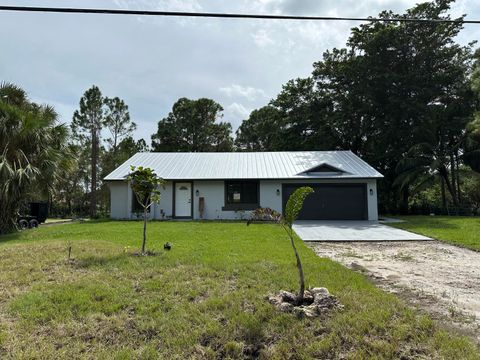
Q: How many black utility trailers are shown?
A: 1